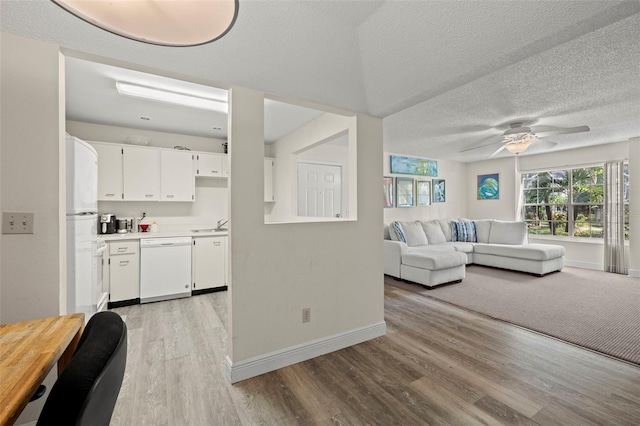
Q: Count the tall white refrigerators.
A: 1